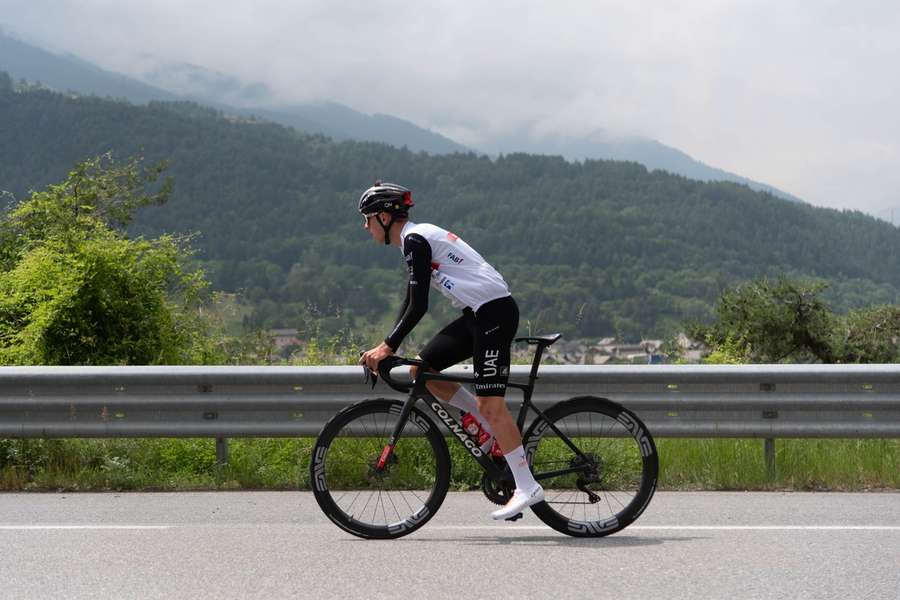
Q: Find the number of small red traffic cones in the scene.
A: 0